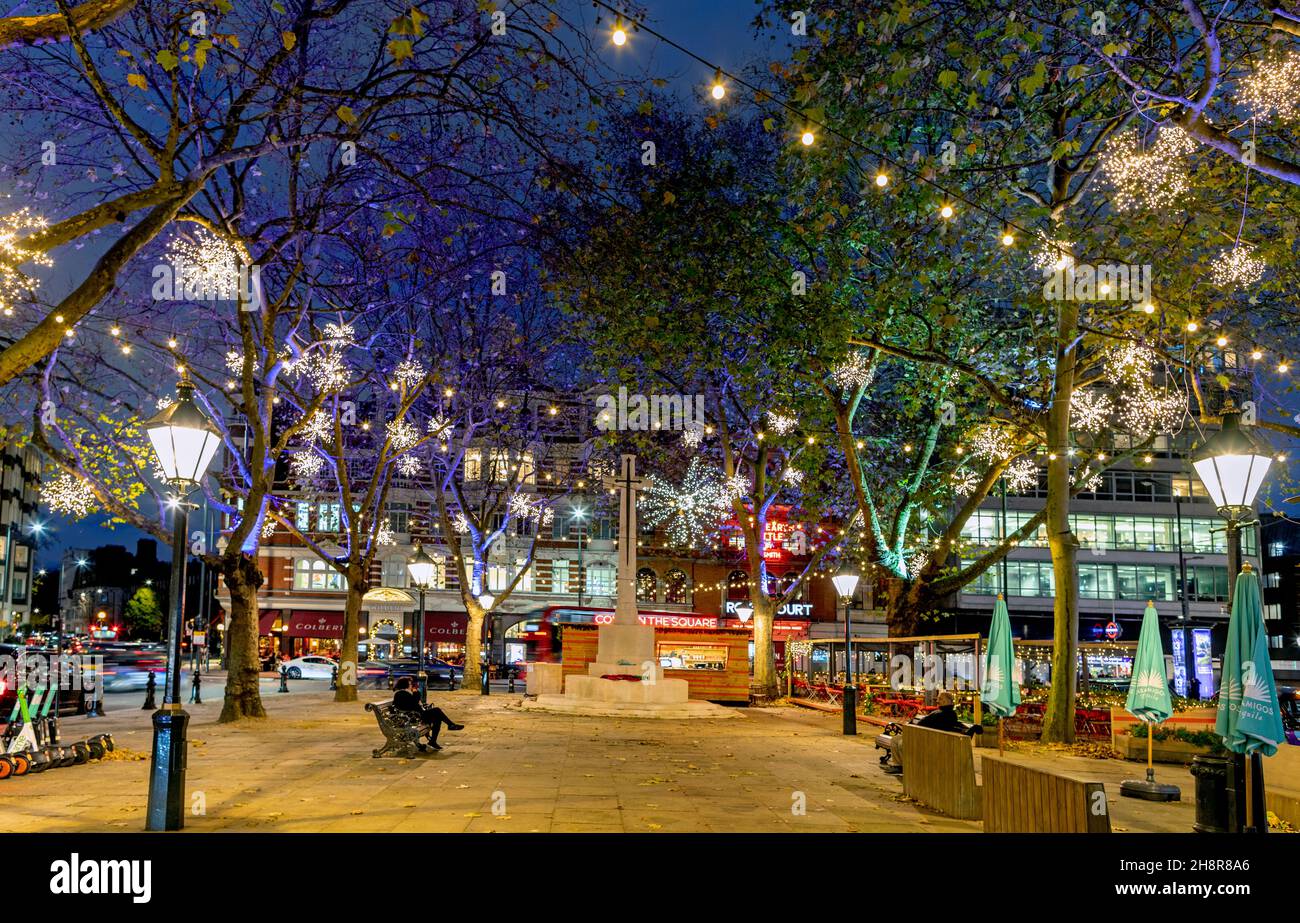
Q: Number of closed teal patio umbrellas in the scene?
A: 3